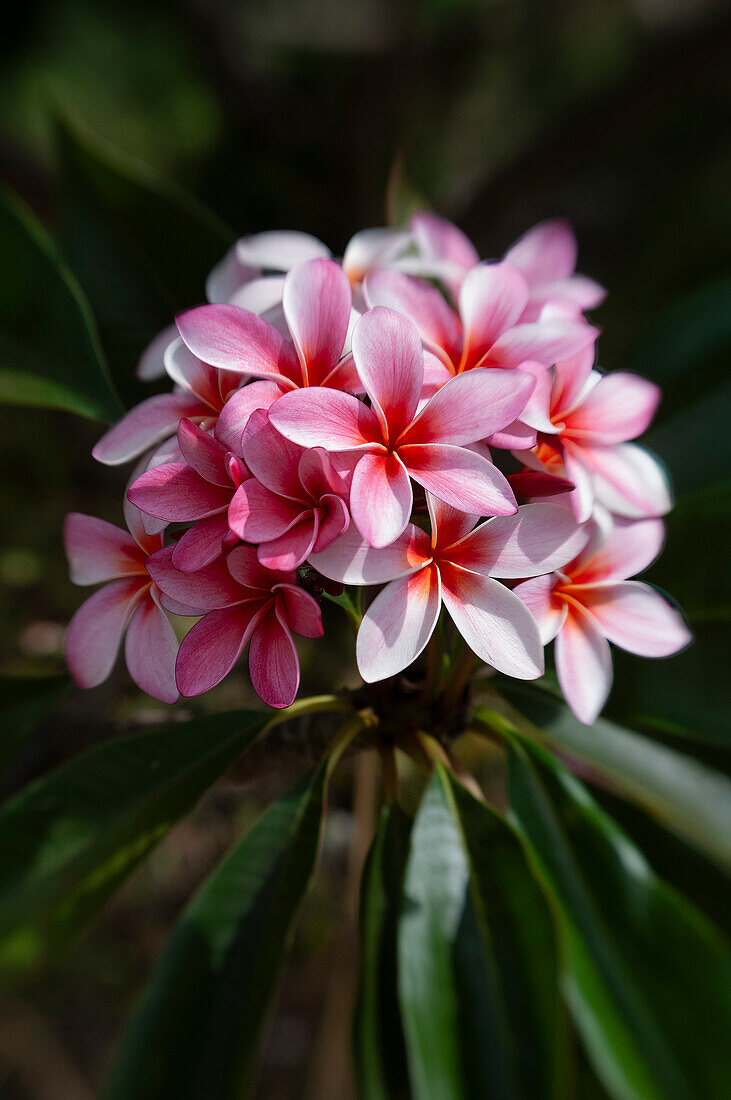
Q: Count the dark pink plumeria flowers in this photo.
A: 3